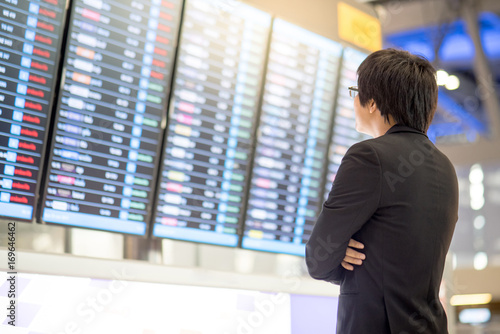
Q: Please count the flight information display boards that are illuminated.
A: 5